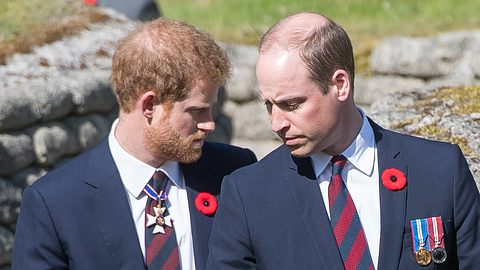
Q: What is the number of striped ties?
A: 2